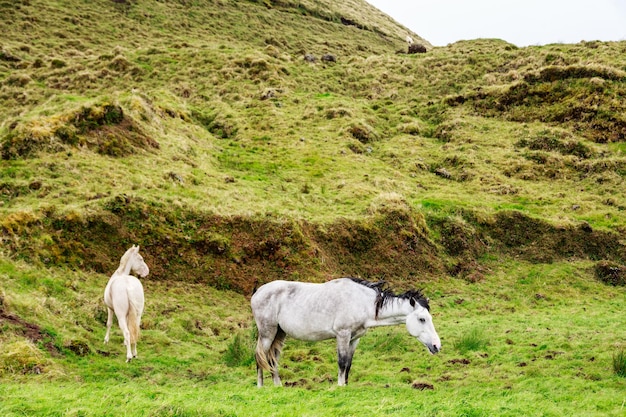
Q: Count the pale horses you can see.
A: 2